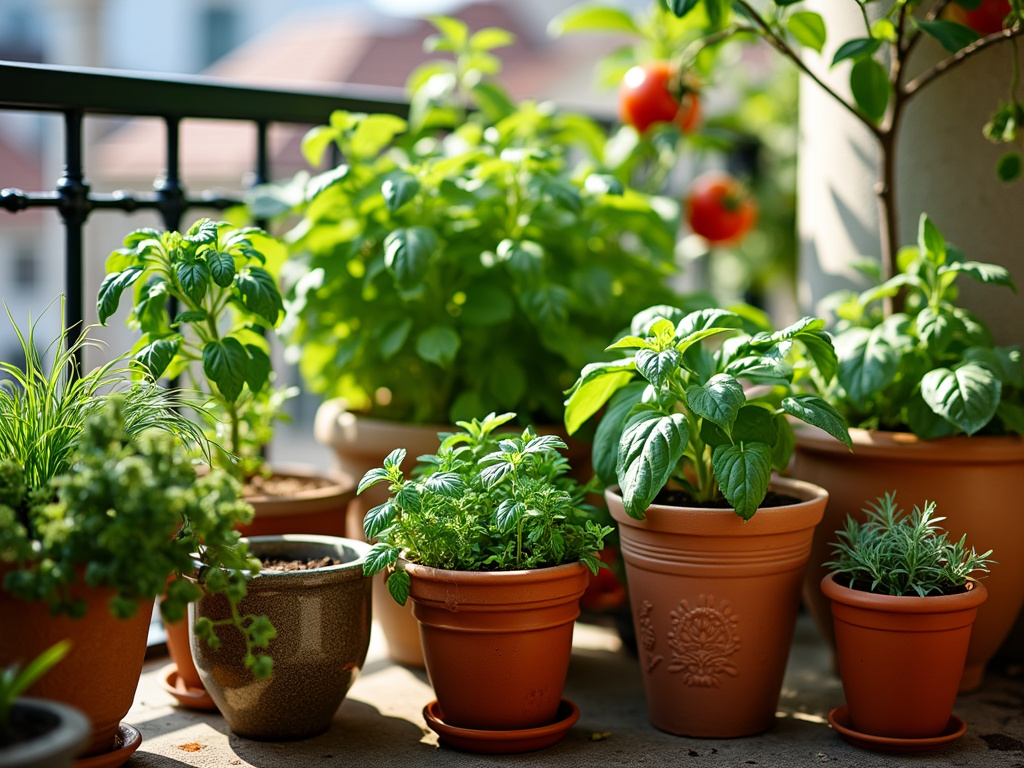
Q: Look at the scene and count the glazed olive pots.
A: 1